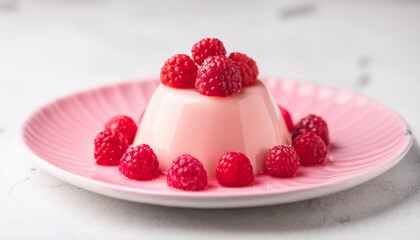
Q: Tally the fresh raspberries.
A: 13